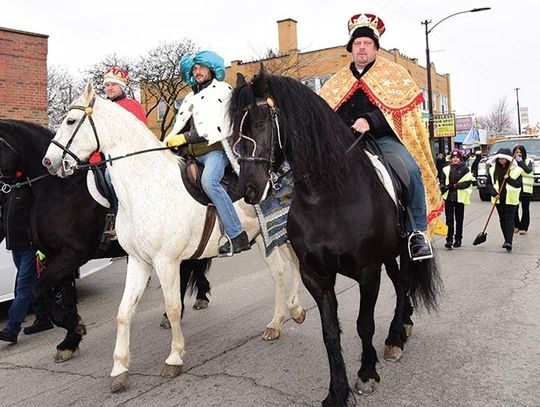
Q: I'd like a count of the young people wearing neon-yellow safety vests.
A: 3